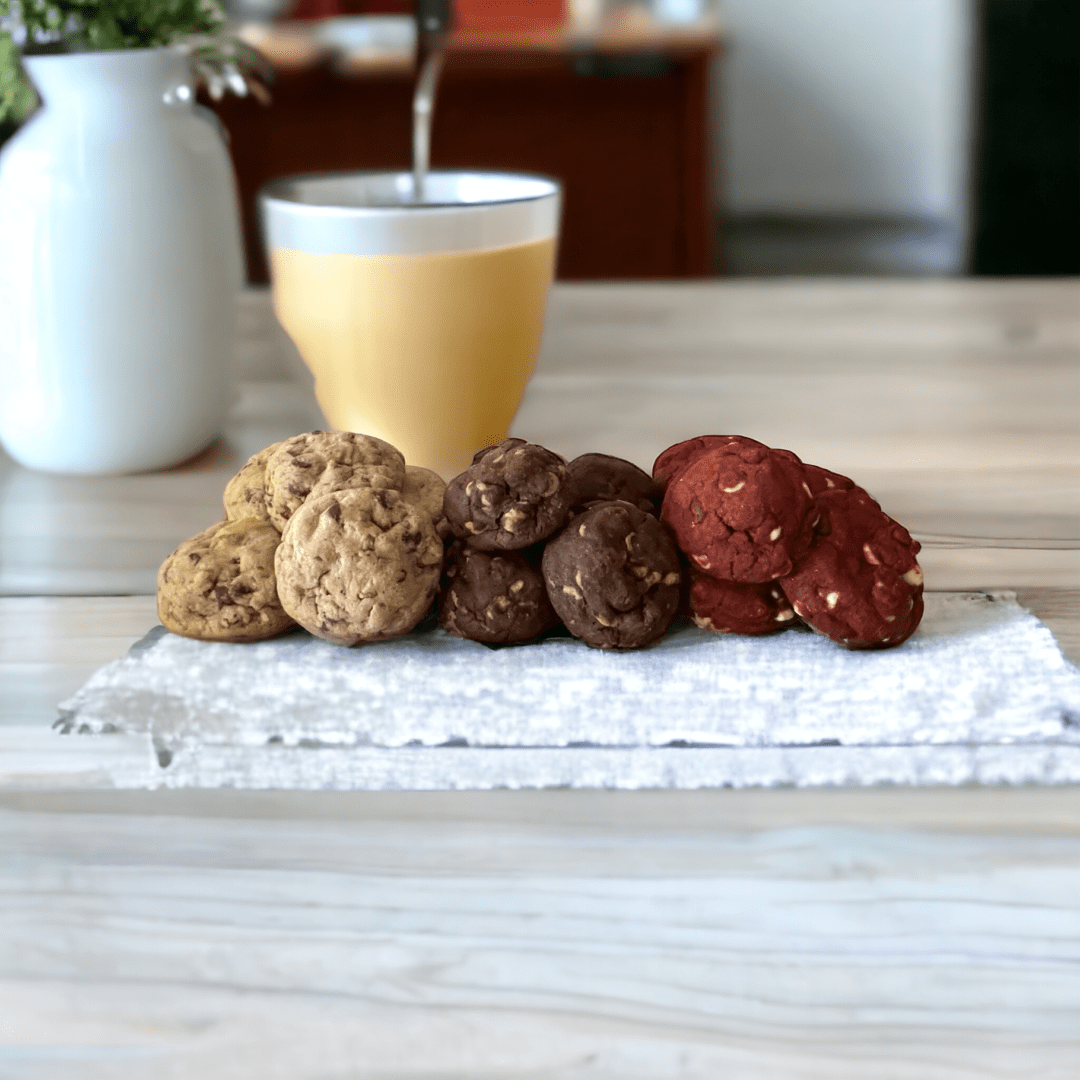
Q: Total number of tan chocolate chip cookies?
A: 5